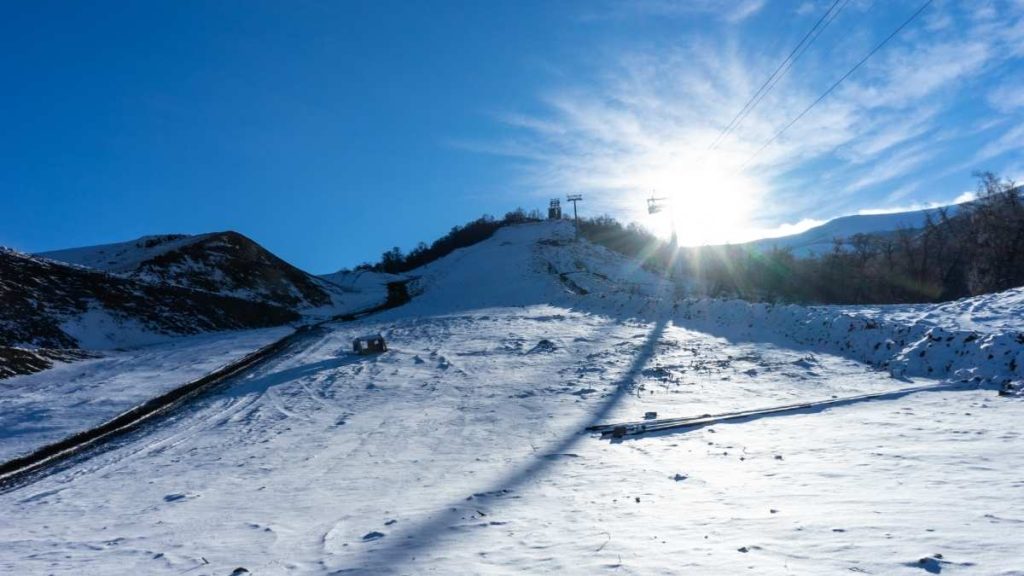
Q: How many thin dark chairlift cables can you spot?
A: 3